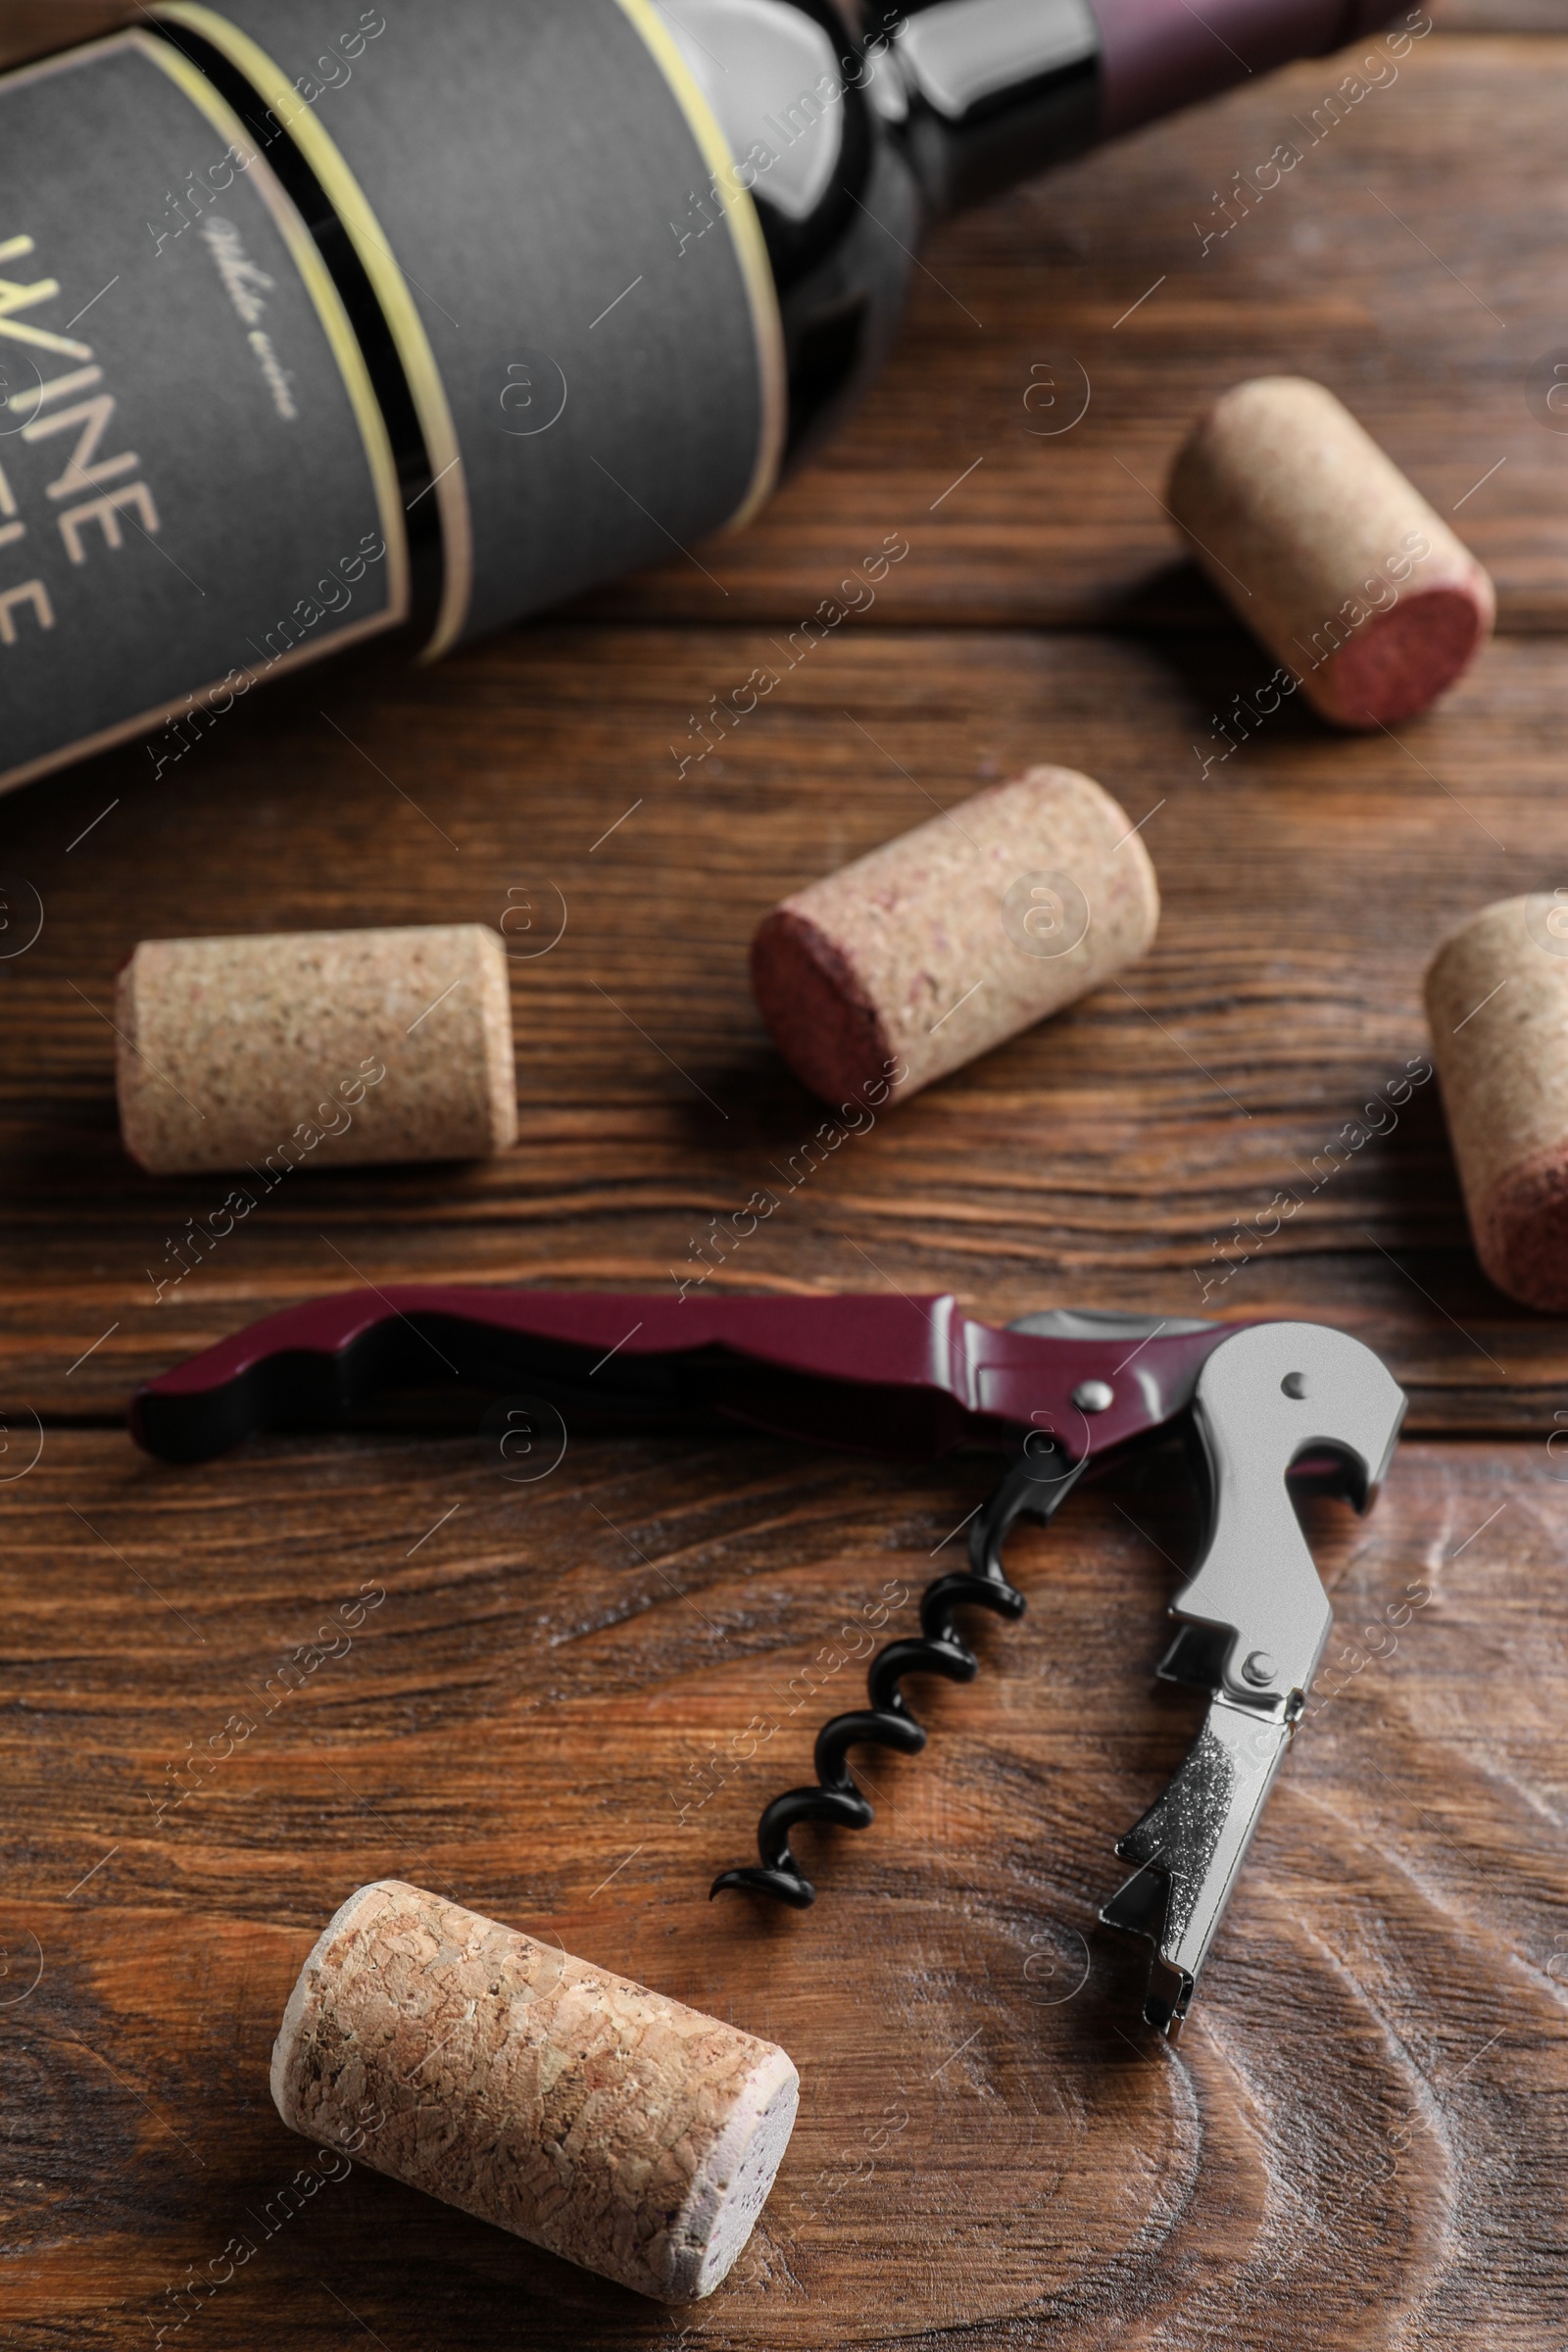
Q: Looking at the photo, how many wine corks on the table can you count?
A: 5